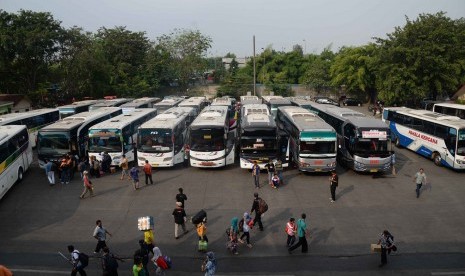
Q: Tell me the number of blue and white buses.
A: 1